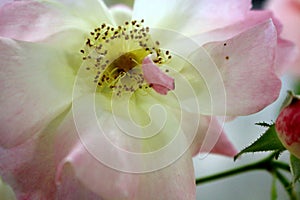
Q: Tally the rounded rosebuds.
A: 1